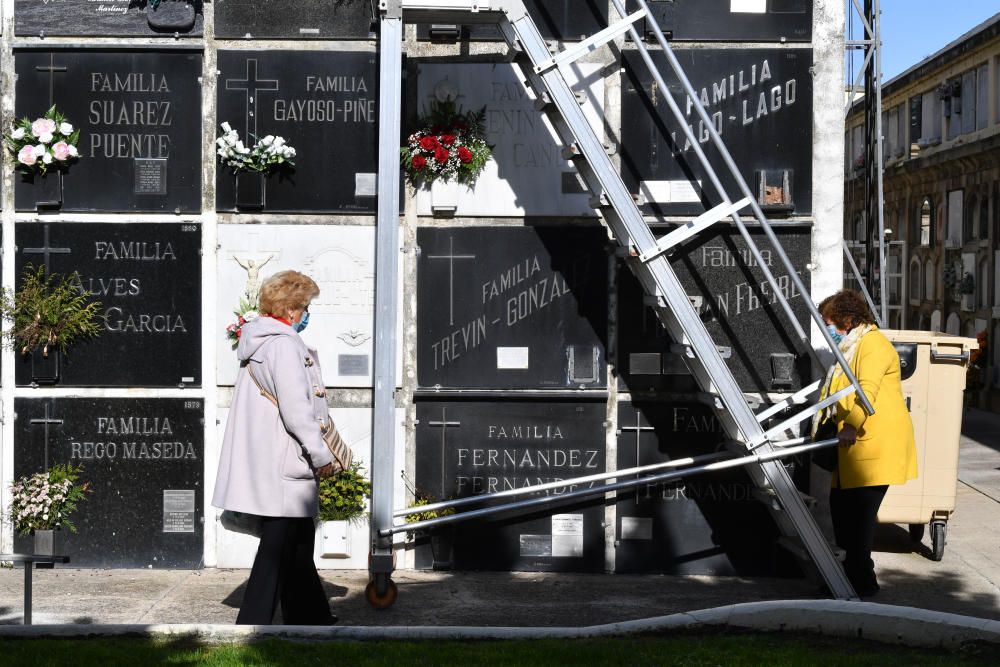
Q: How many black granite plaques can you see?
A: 13